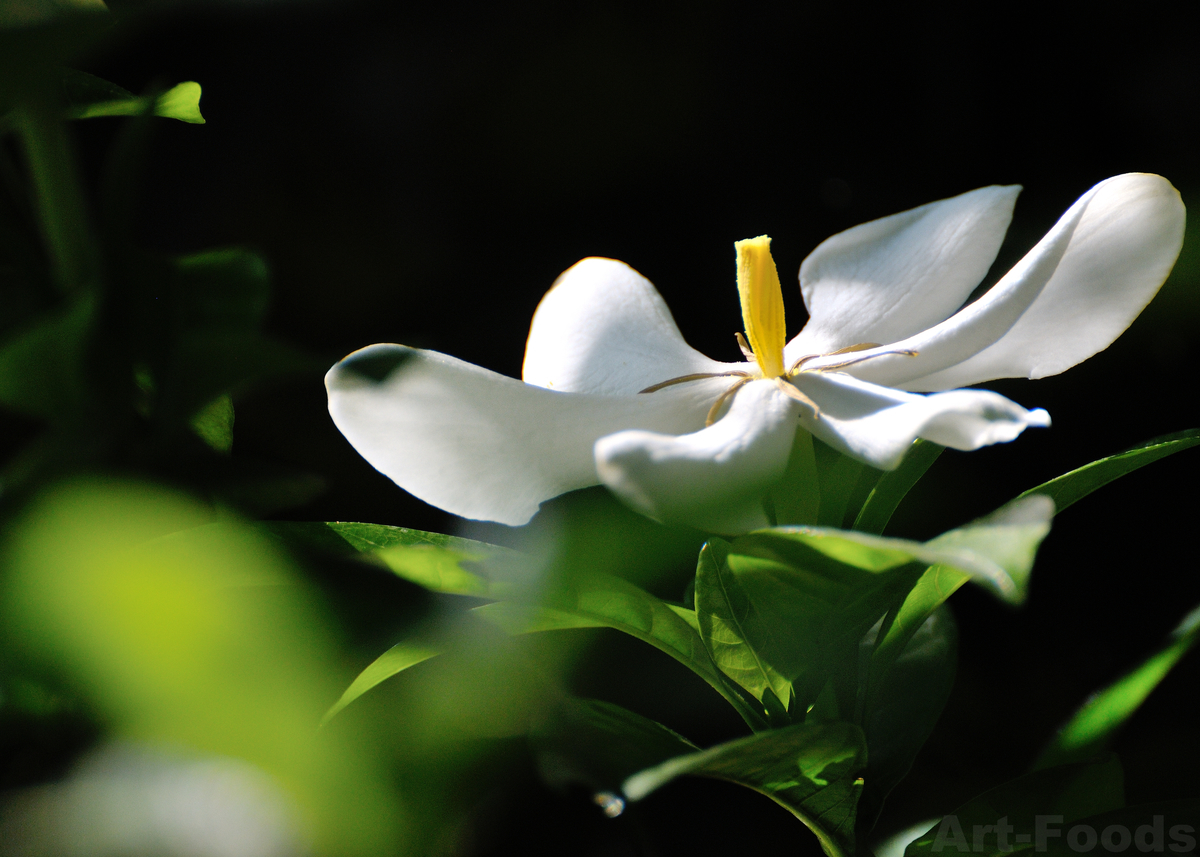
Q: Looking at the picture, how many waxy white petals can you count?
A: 6